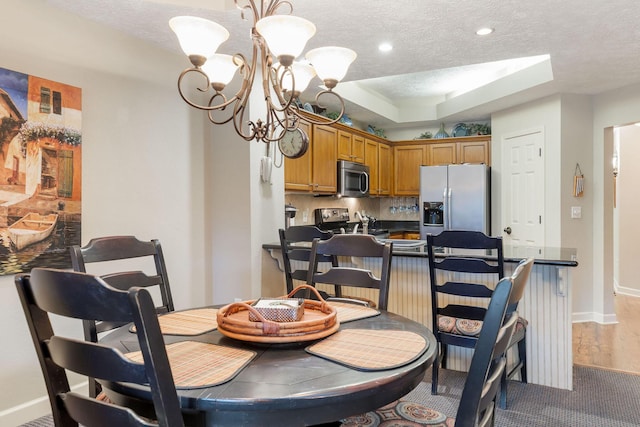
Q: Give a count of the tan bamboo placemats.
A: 4